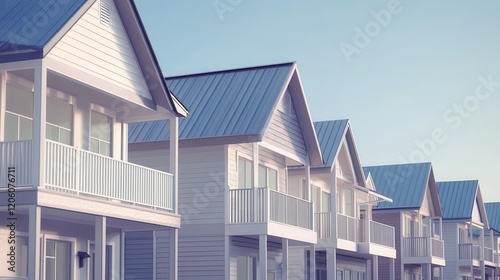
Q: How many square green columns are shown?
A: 0